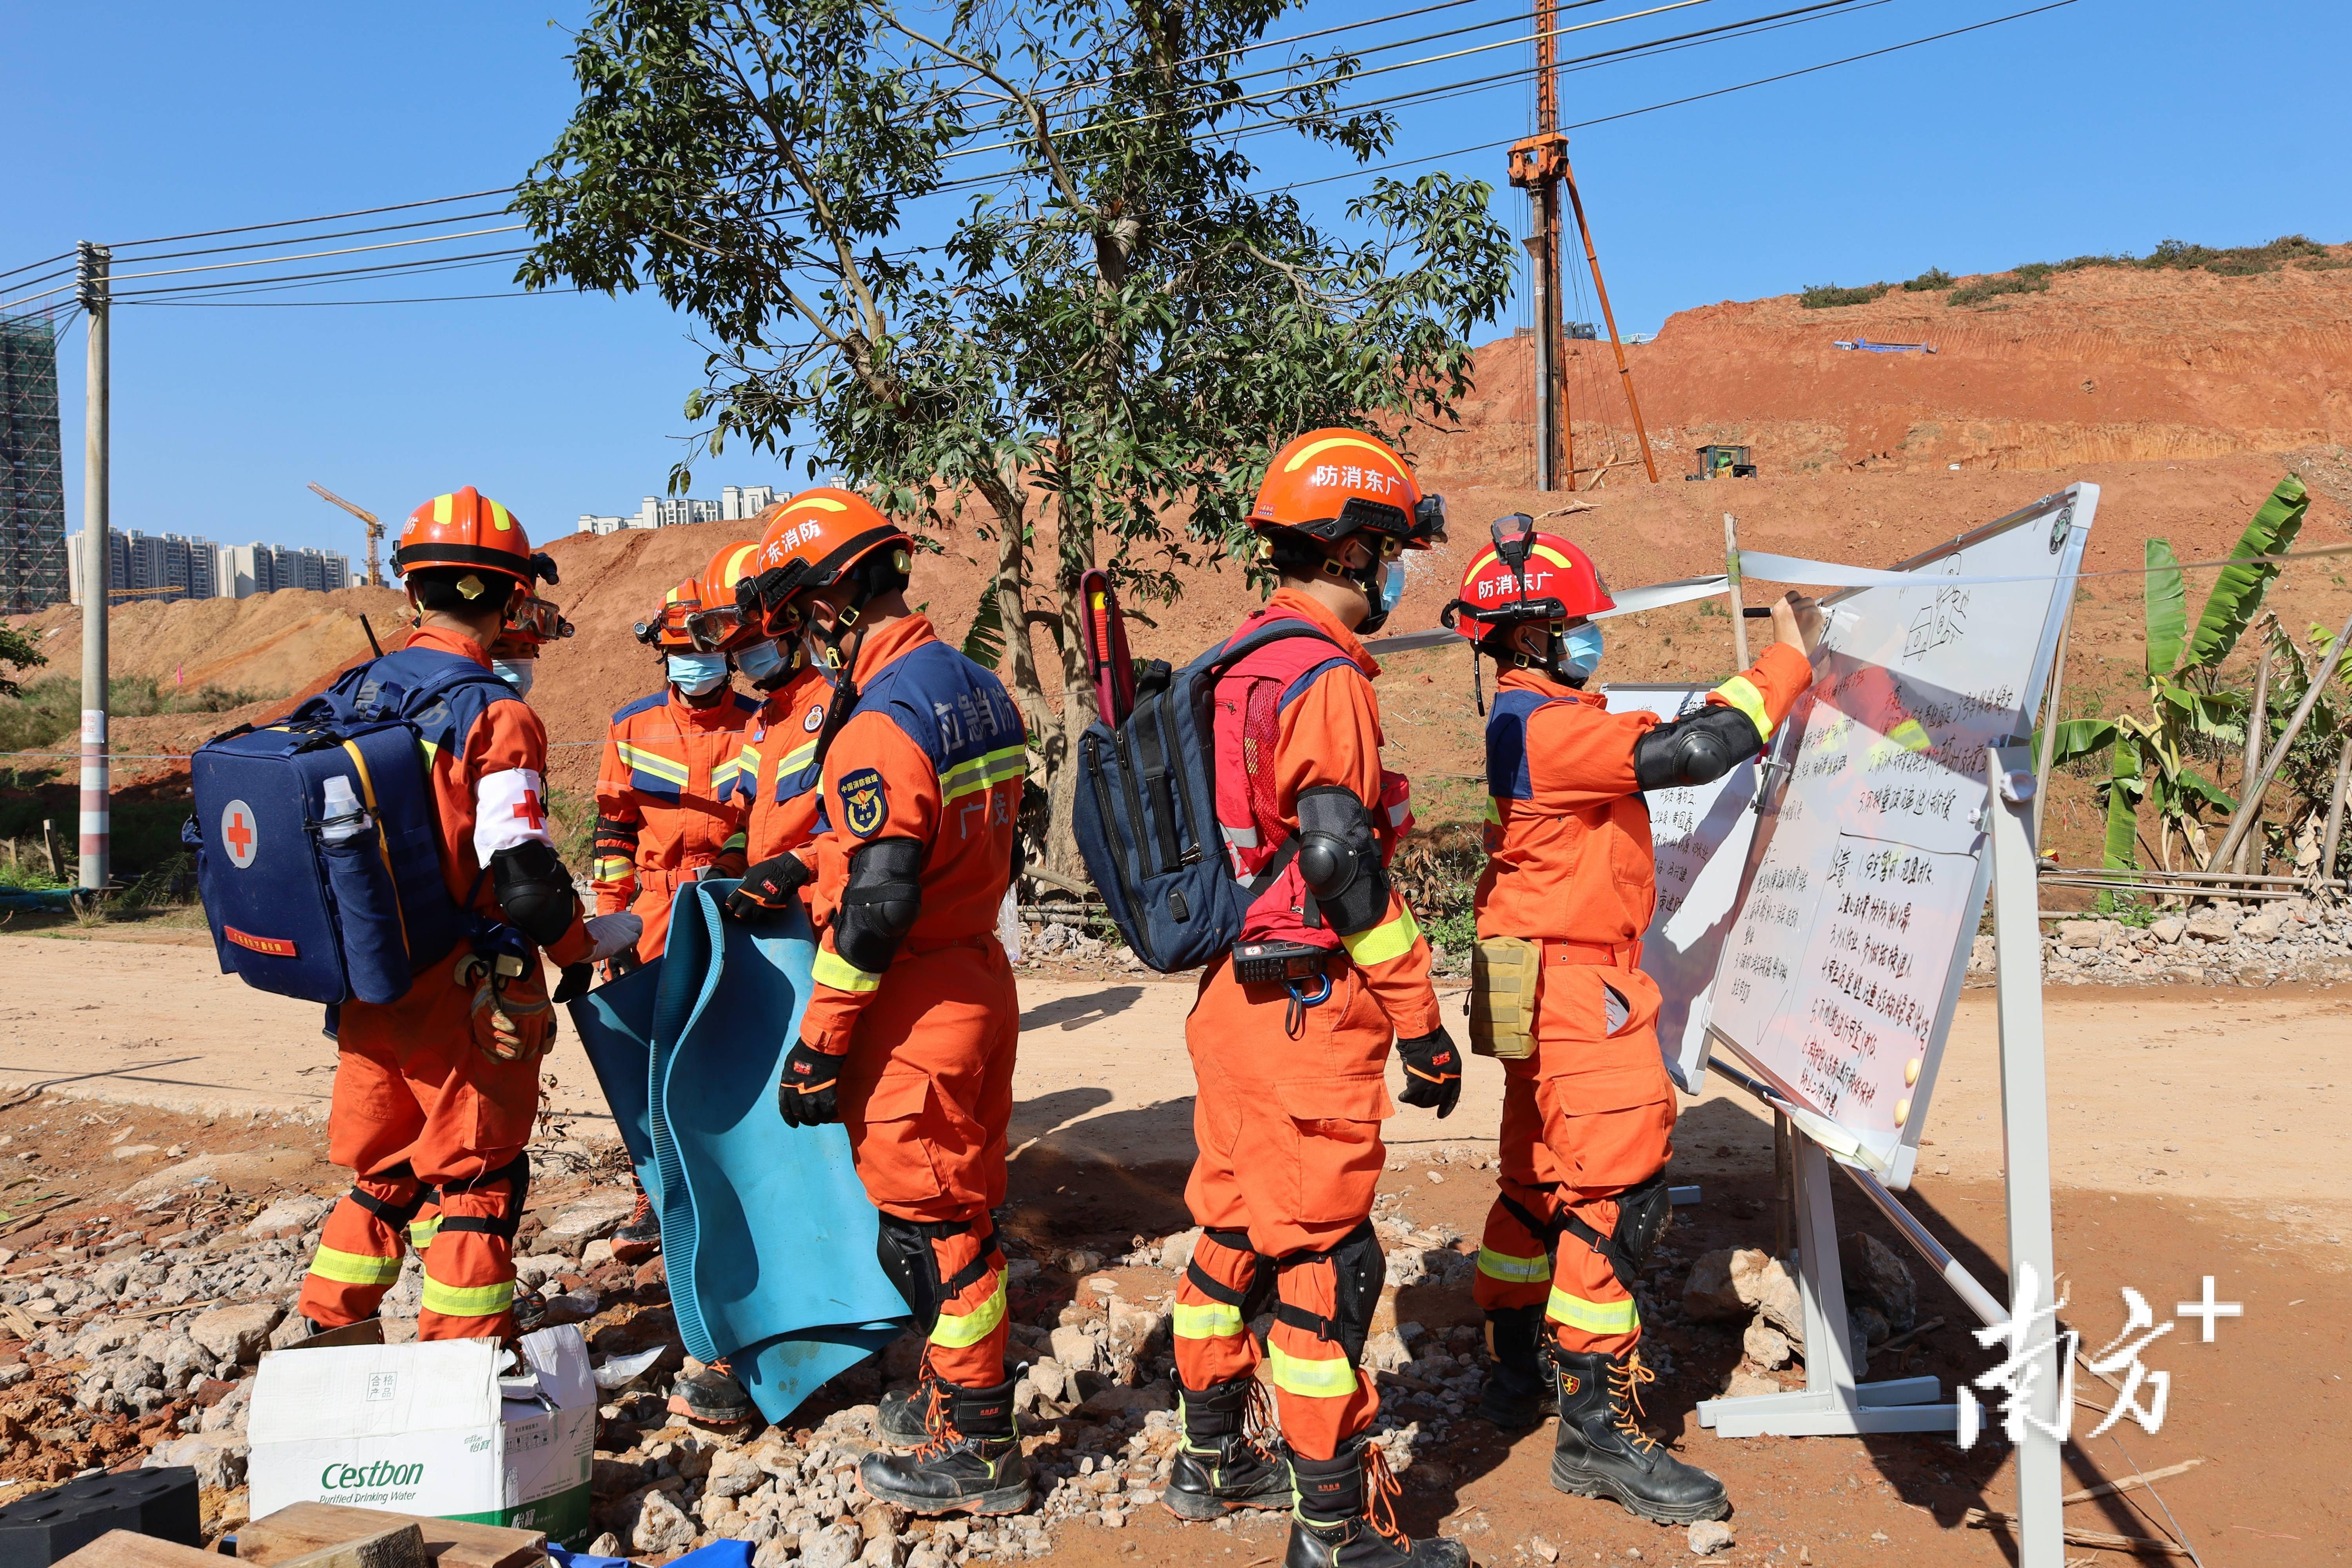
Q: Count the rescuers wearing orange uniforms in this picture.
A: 7